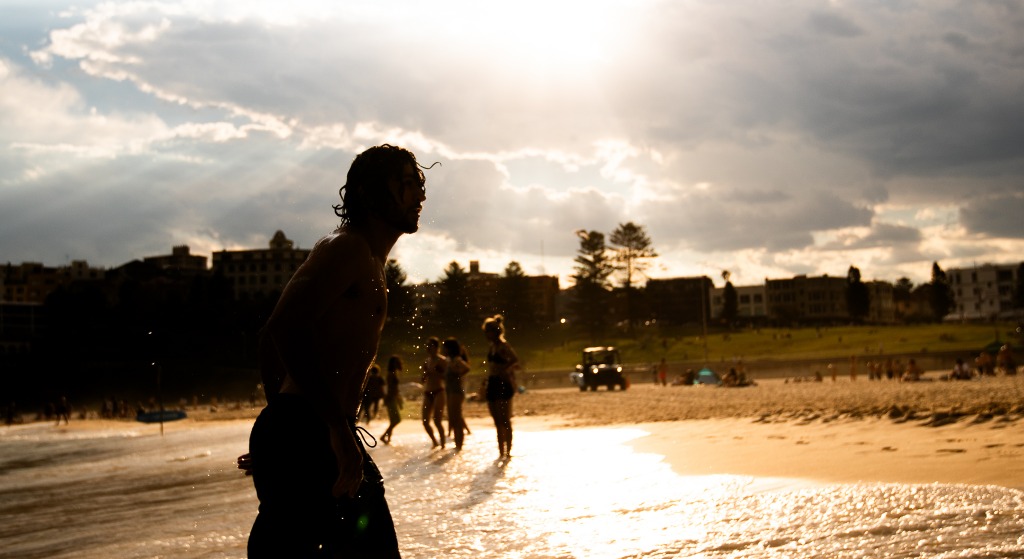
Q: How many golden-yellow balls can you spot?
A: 0